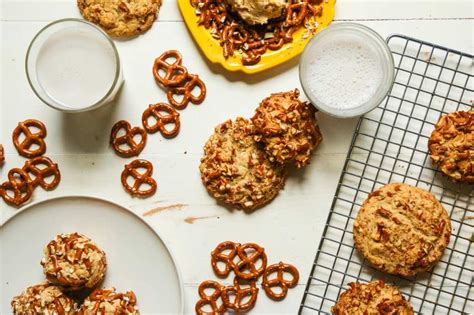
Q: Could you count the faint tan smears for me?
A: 2